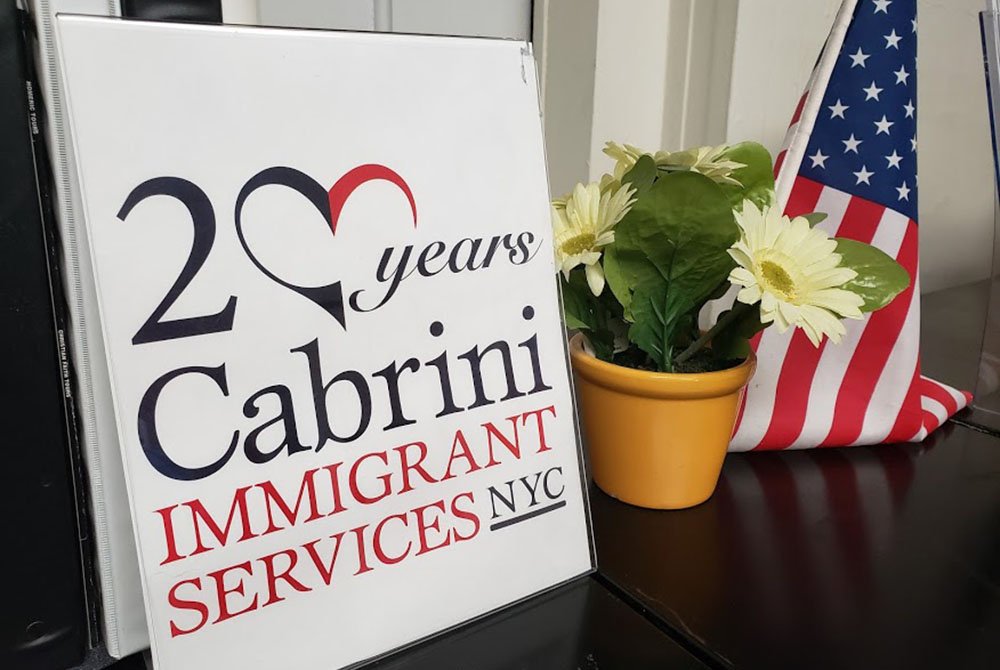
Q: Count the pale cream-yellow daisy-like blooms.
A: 4